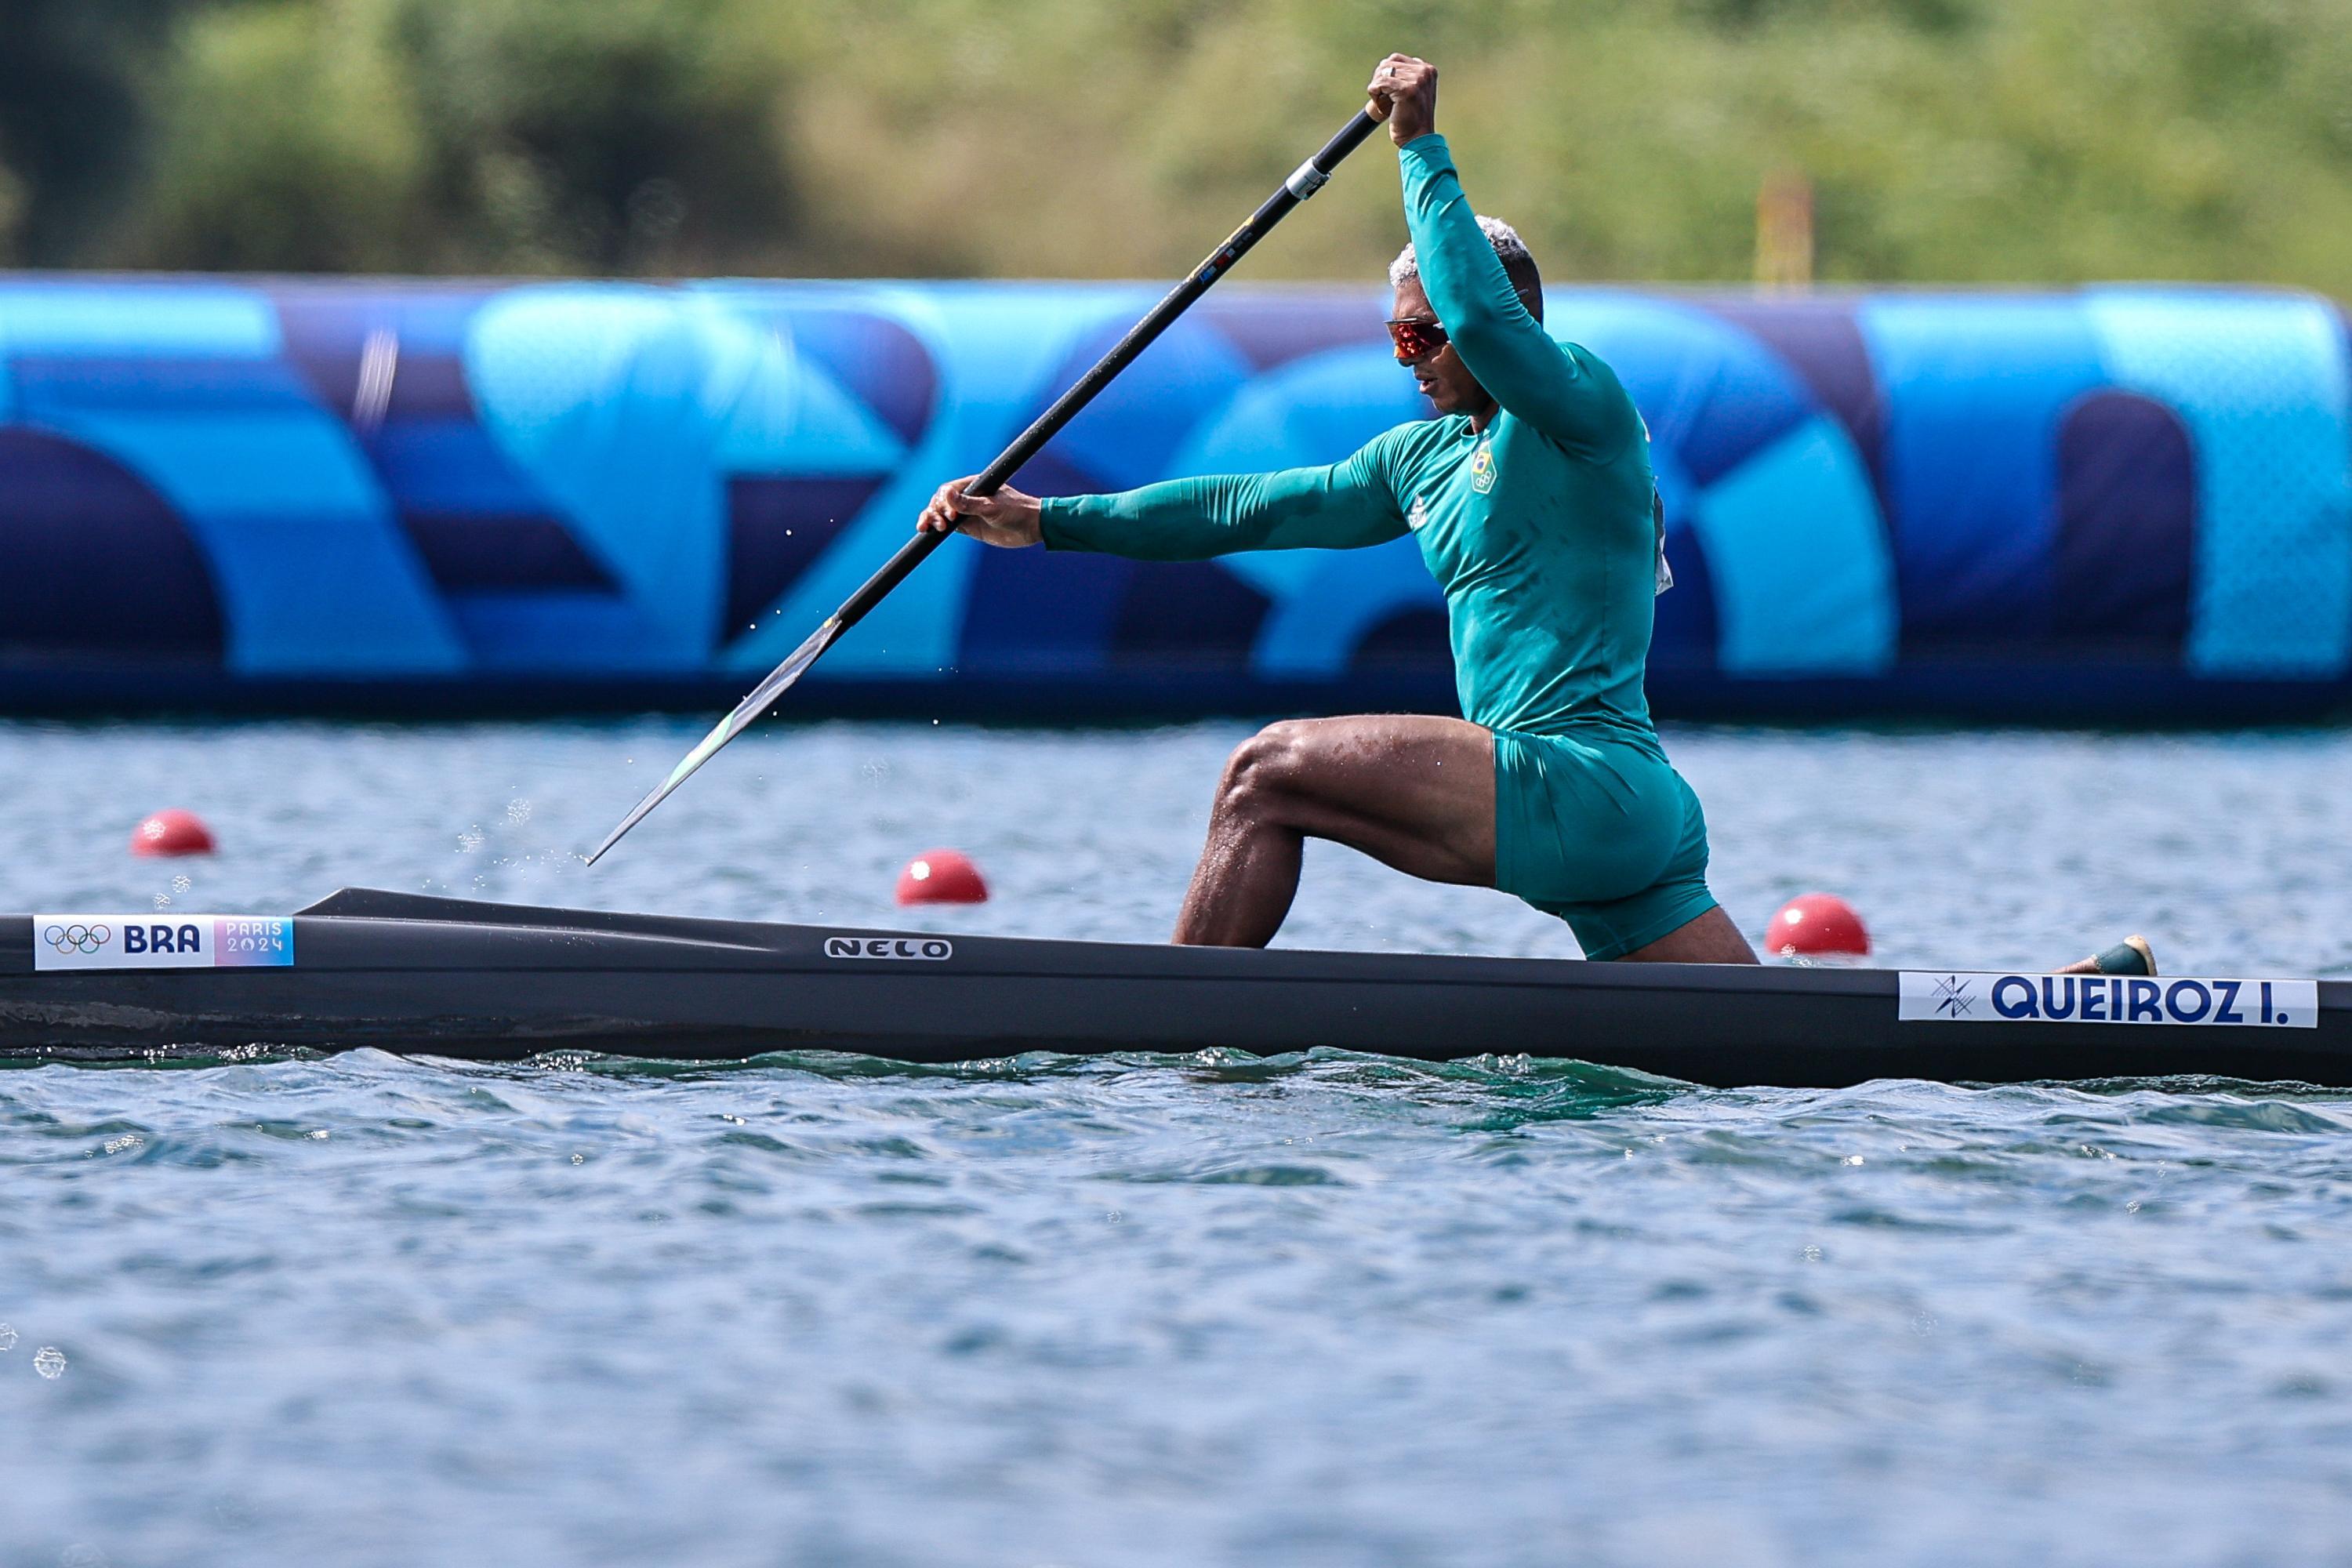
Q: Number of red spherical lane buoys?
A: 3